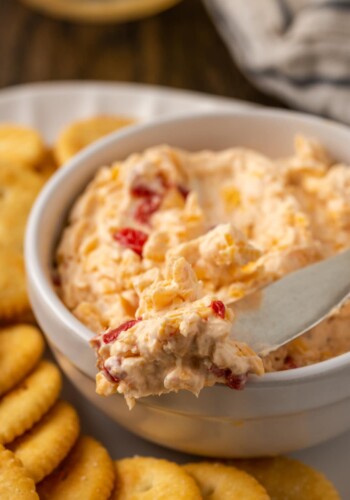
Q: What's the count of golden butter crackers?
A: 11